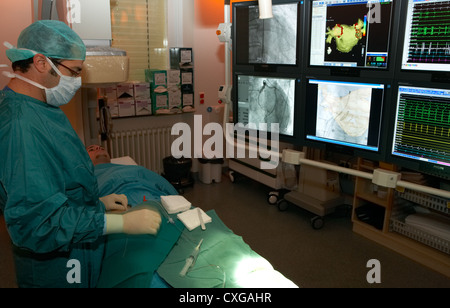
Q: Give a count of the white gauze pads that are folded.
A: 2